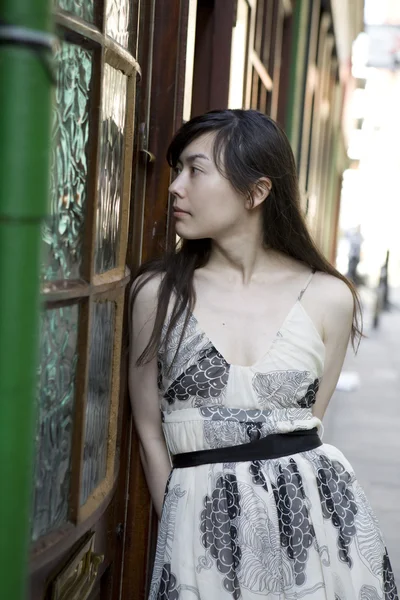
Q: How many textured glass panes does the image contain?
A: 6